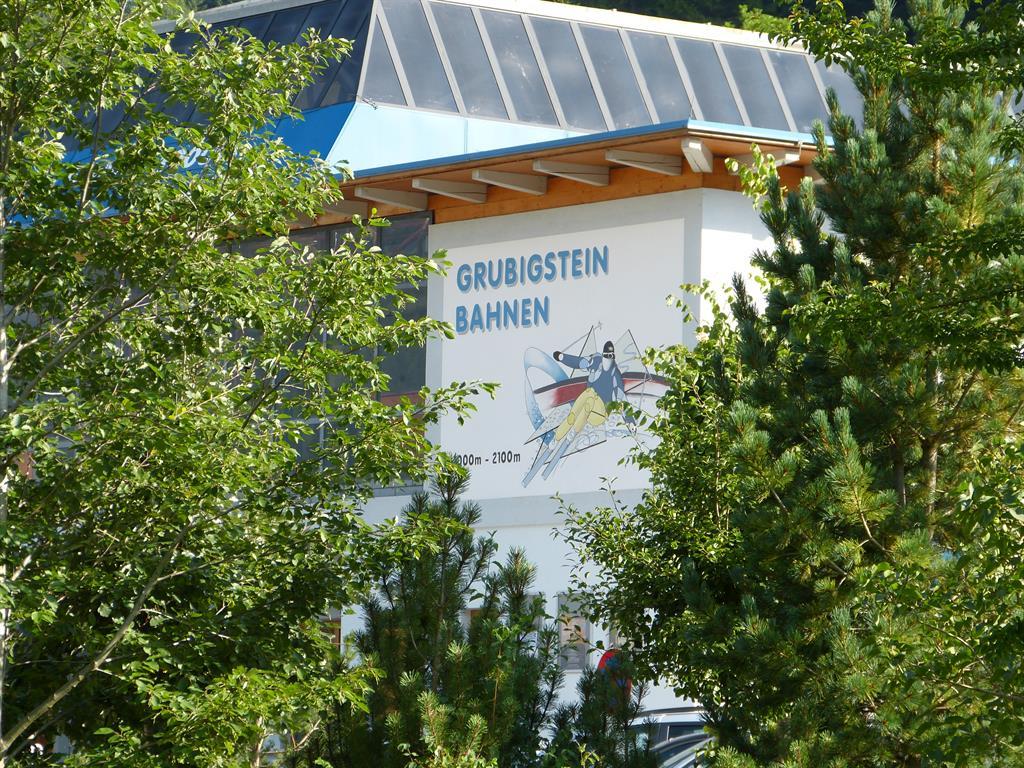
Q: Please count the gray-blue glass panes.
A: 11